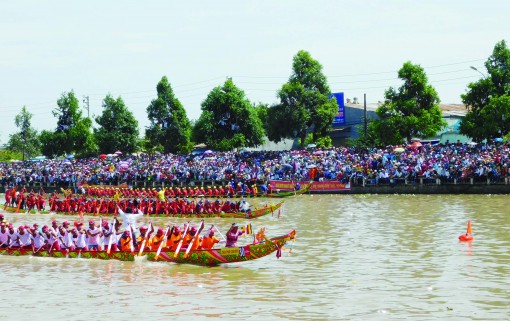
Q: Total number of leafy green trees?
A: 8